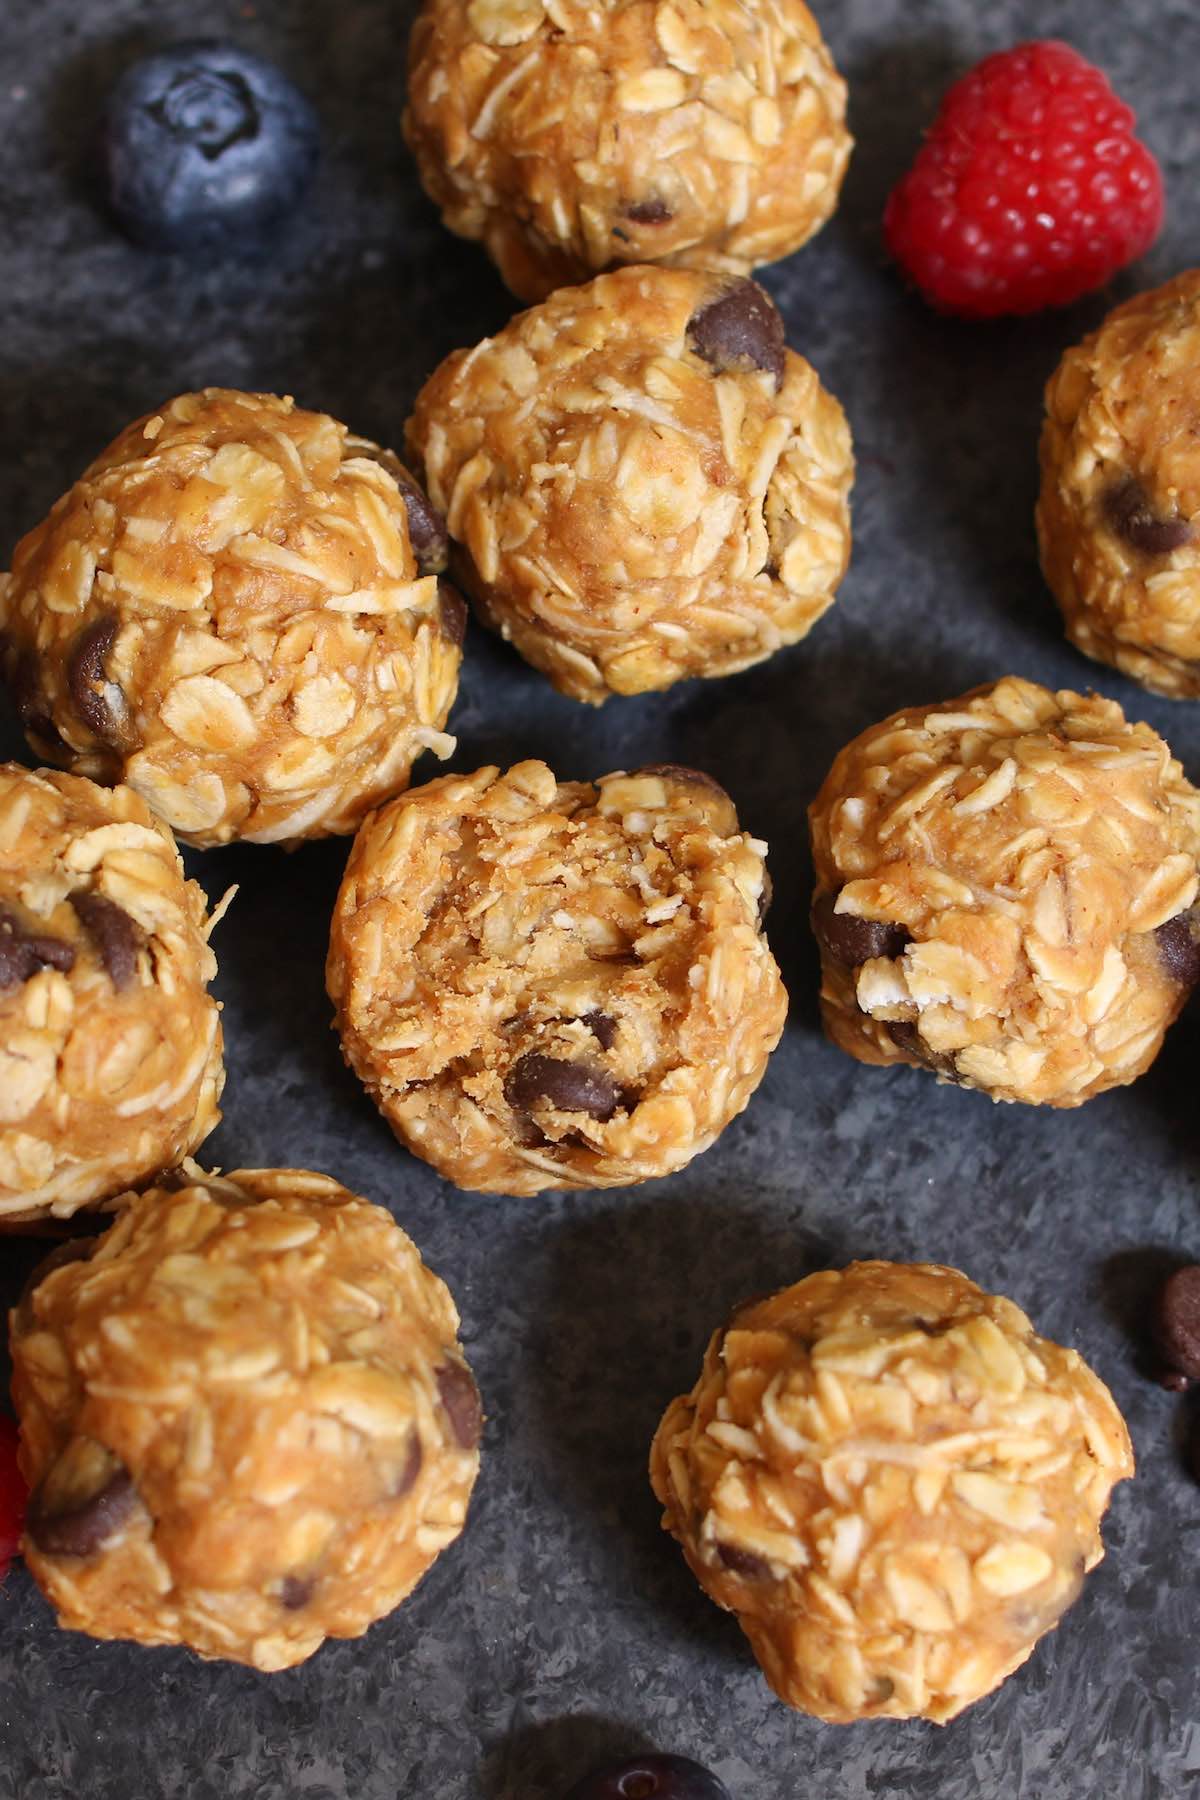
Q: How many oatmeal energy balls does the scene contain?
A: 9